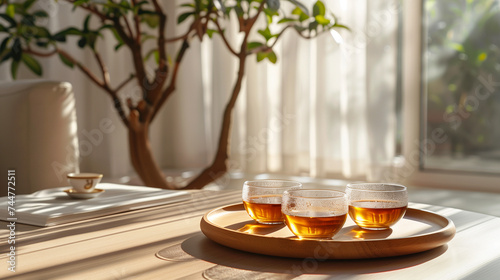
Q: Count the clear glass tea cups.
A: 3